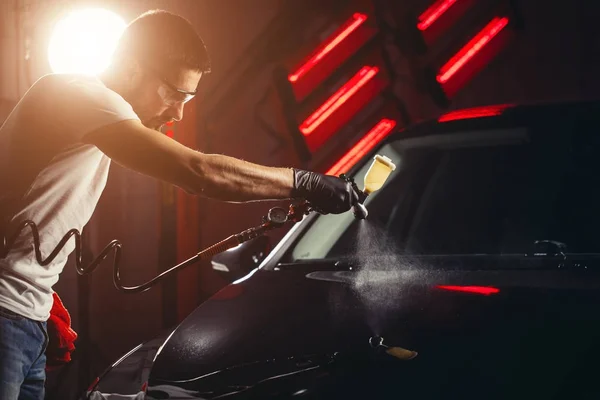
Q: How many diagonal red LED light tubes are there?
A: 5